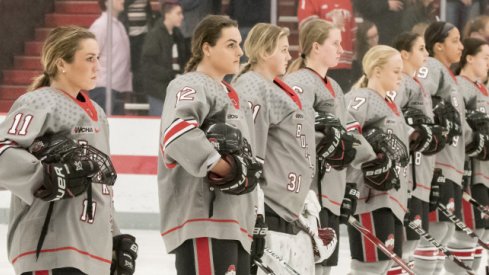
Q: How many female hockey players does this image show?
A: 8